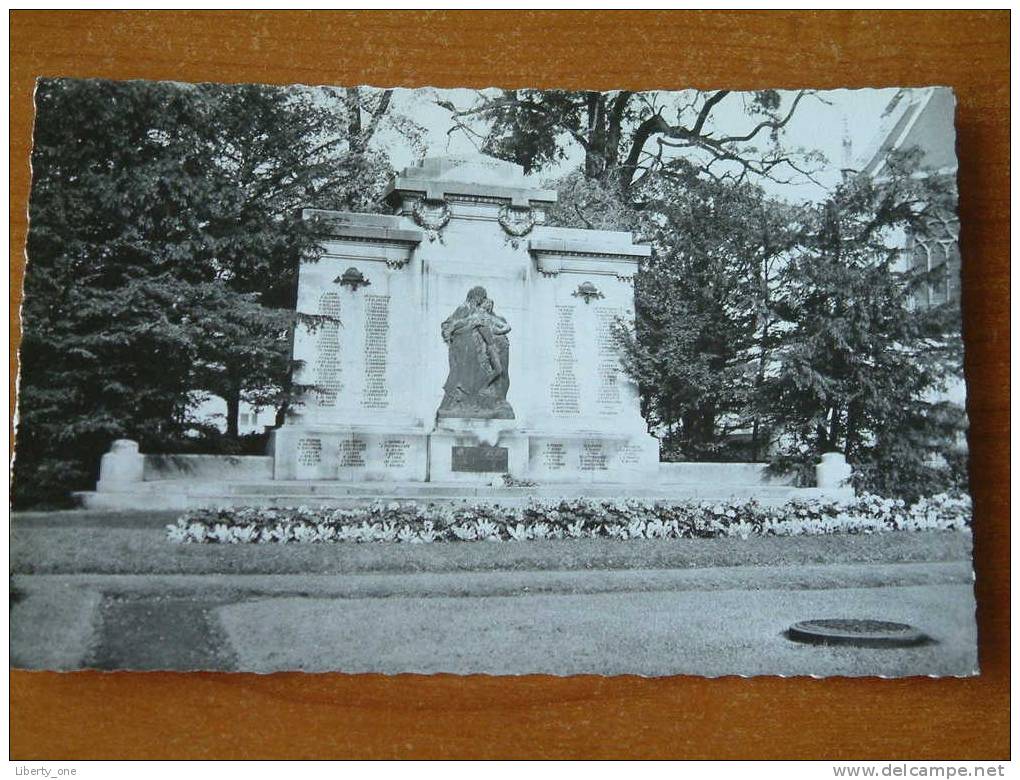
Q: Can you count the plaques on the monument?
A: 1